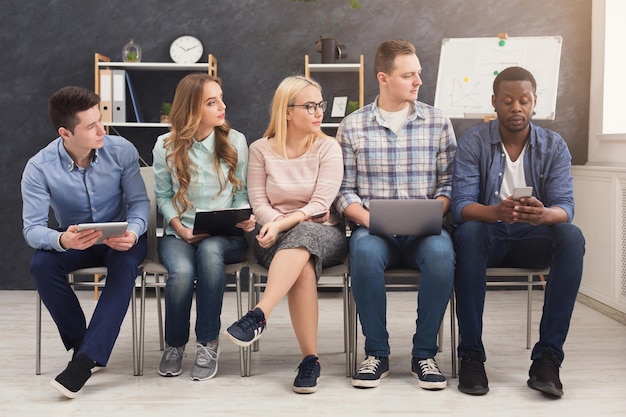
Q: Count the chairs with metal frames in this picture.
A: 5